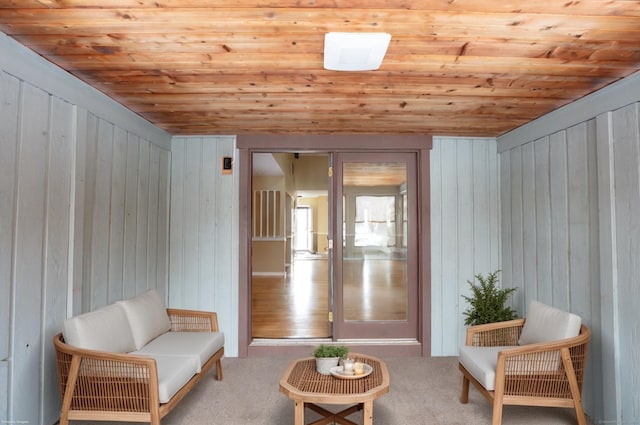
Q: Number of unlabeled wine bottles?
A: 0